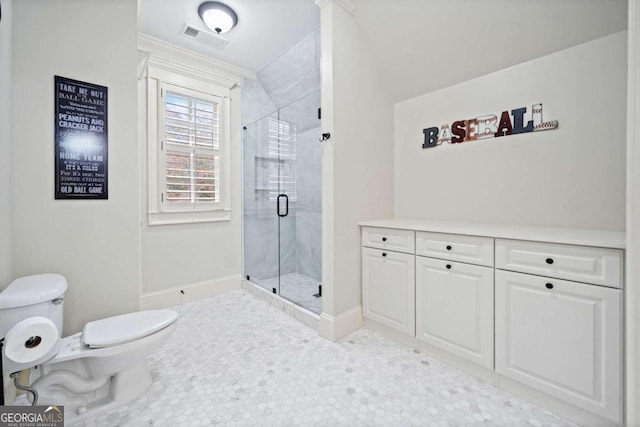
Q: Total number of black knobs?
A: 6